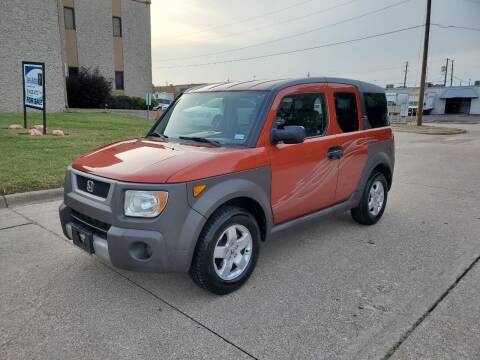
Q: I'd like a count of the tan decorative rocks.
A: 4